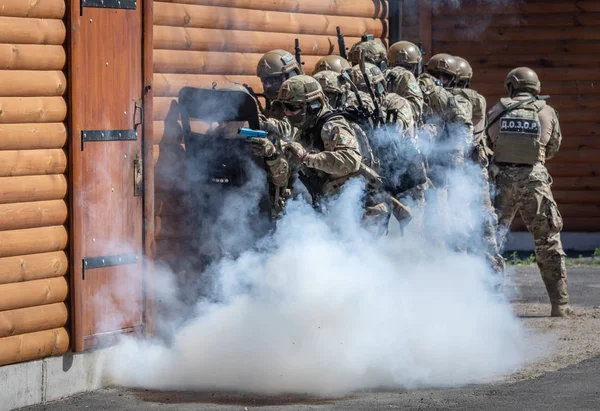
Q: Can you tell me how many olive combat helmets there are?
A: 10